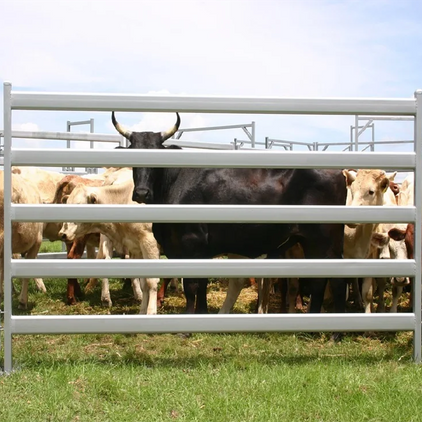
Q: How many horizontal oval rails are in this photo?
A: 5